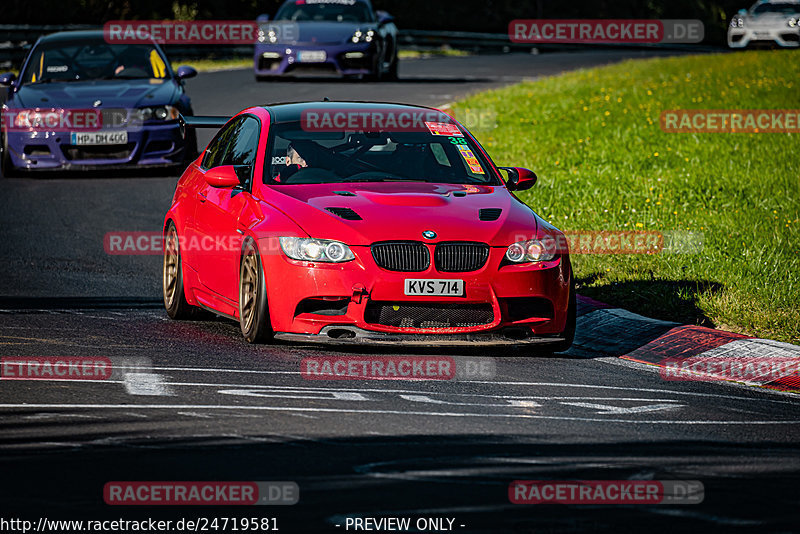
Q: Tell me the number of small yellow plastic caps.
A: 1